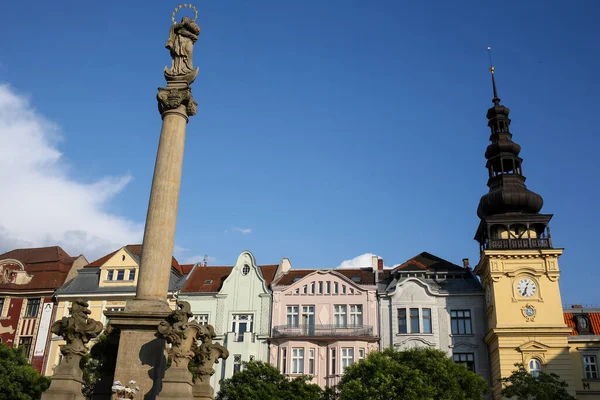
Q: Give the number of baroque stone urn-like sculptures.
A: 3